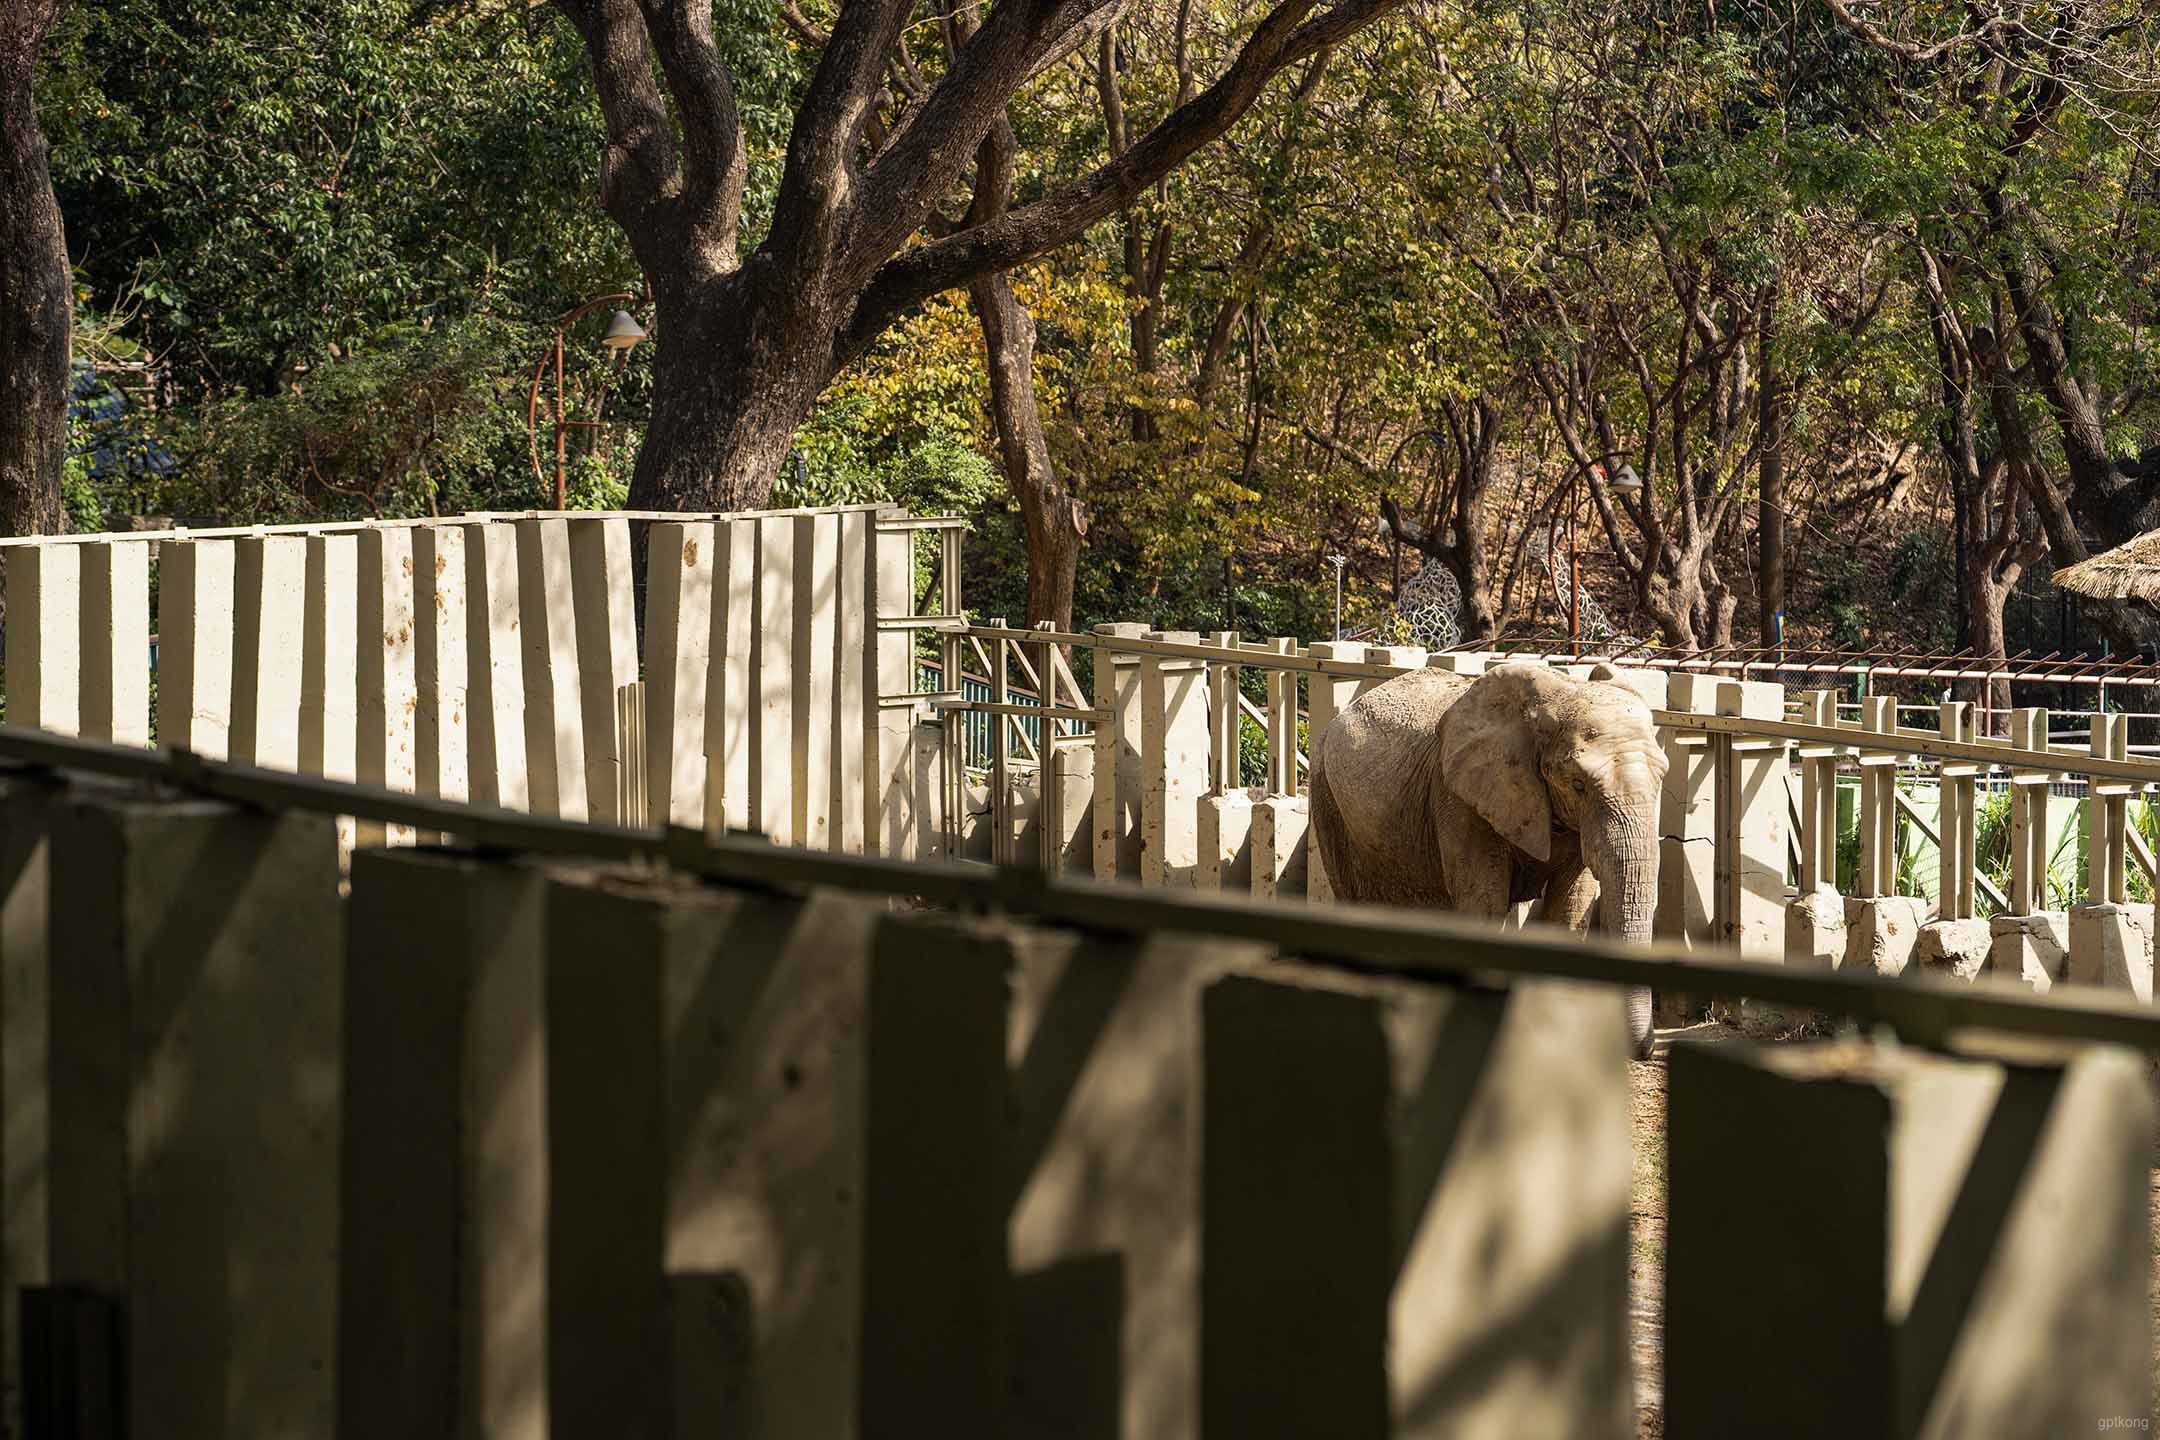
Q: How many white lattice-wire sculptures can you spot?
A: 2